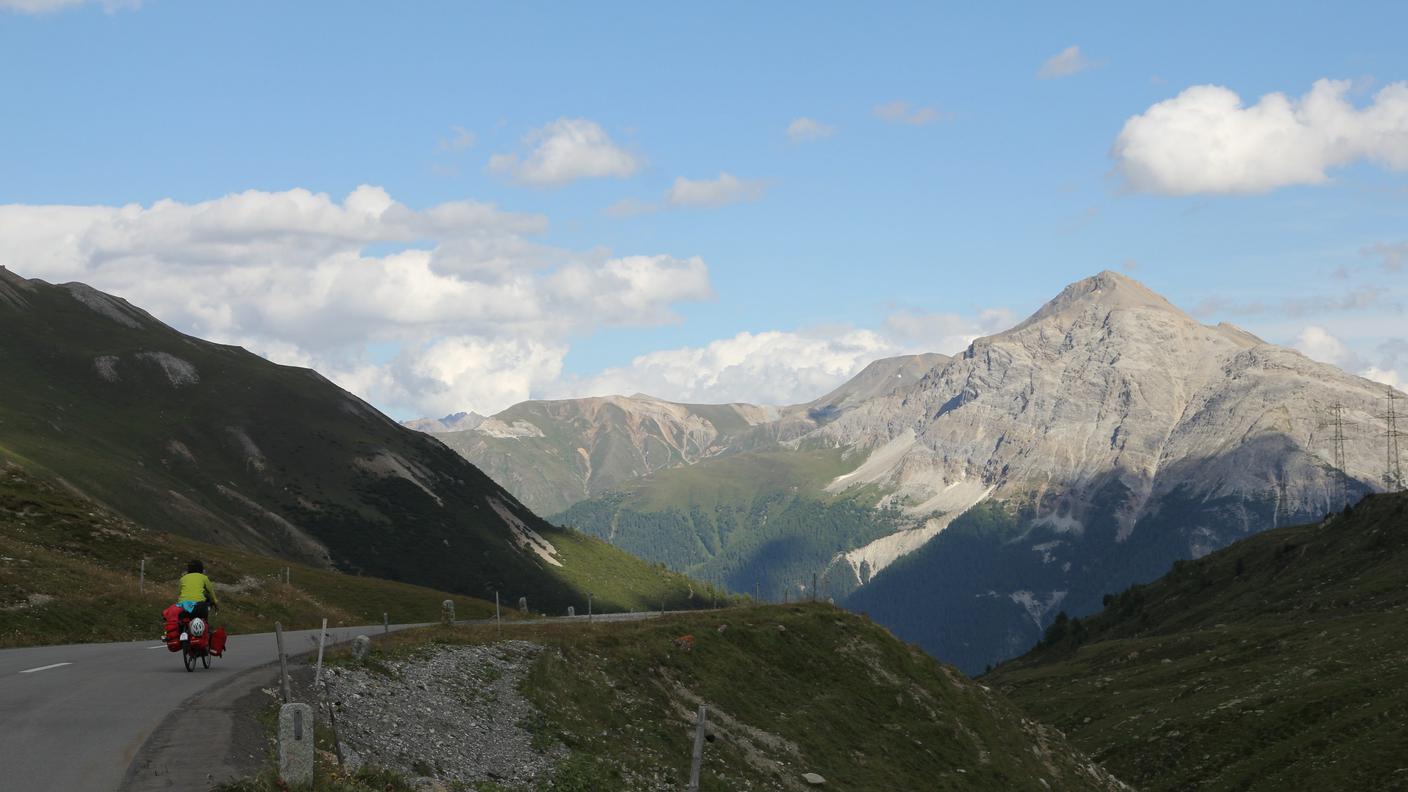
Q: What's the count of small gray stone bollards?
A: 5